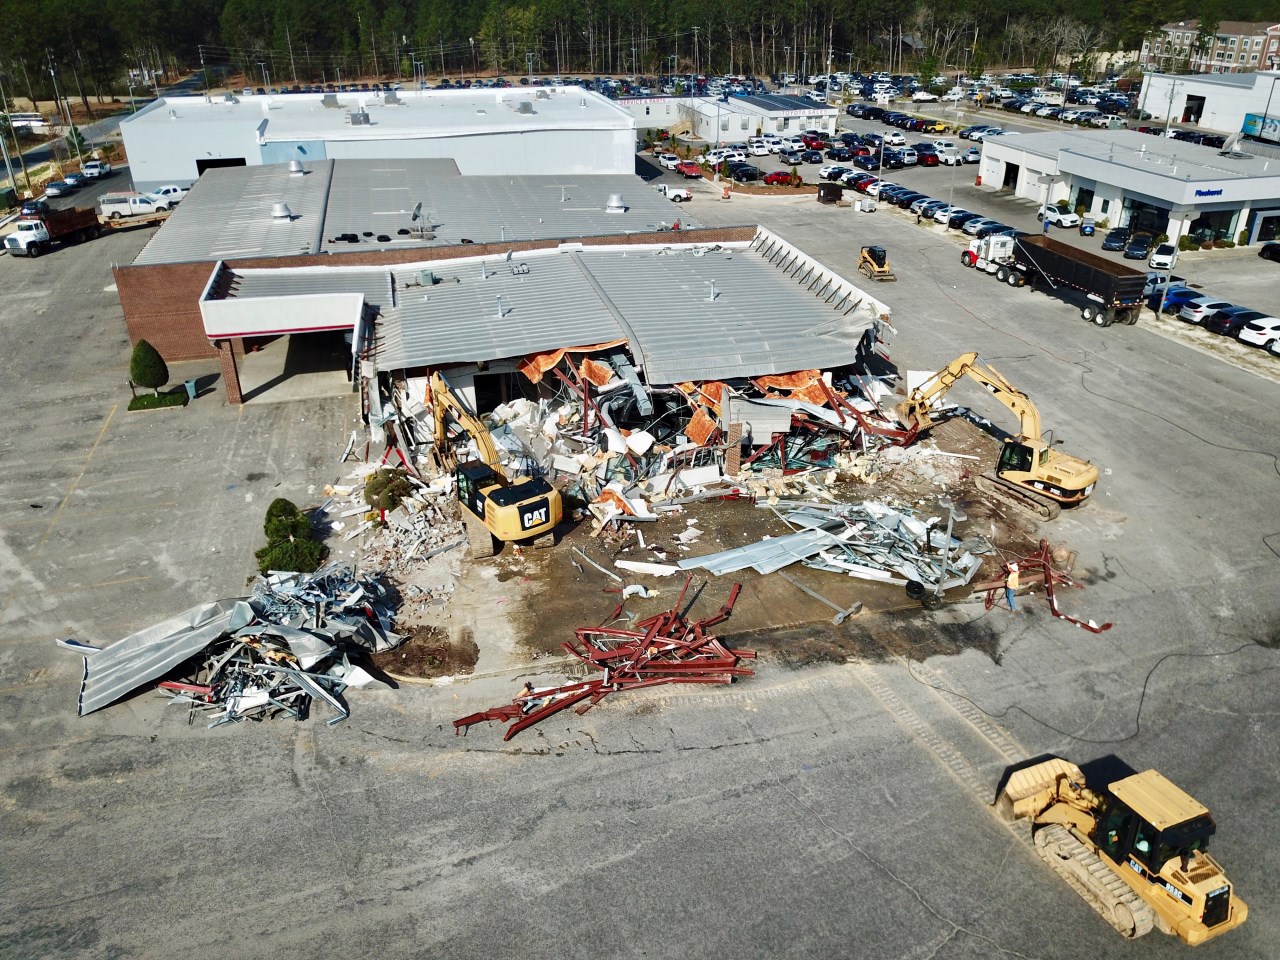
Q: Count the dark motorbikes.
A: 0